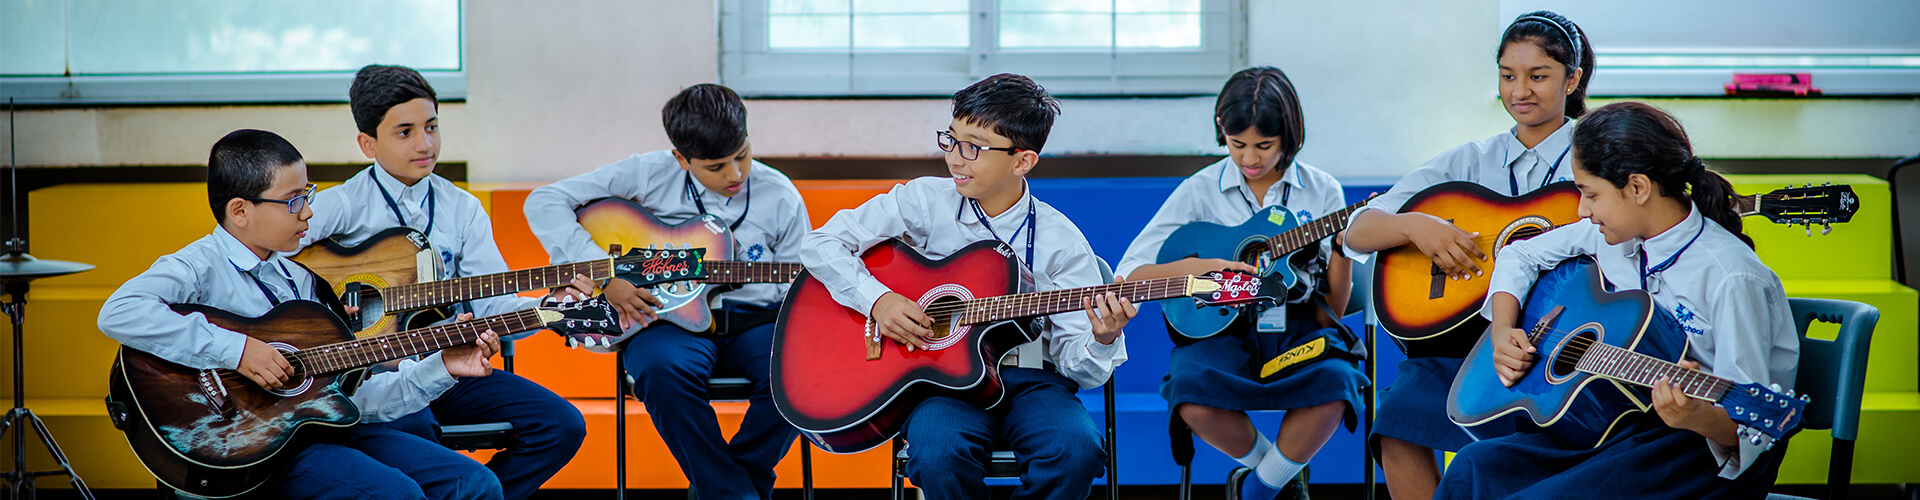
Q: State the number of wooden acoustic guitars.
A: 7